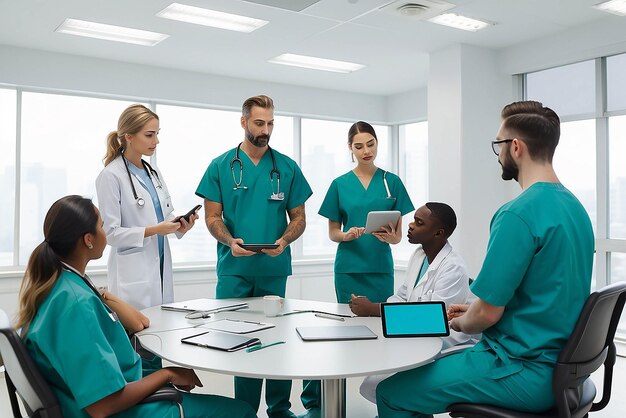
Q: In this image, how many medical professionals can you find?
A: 6